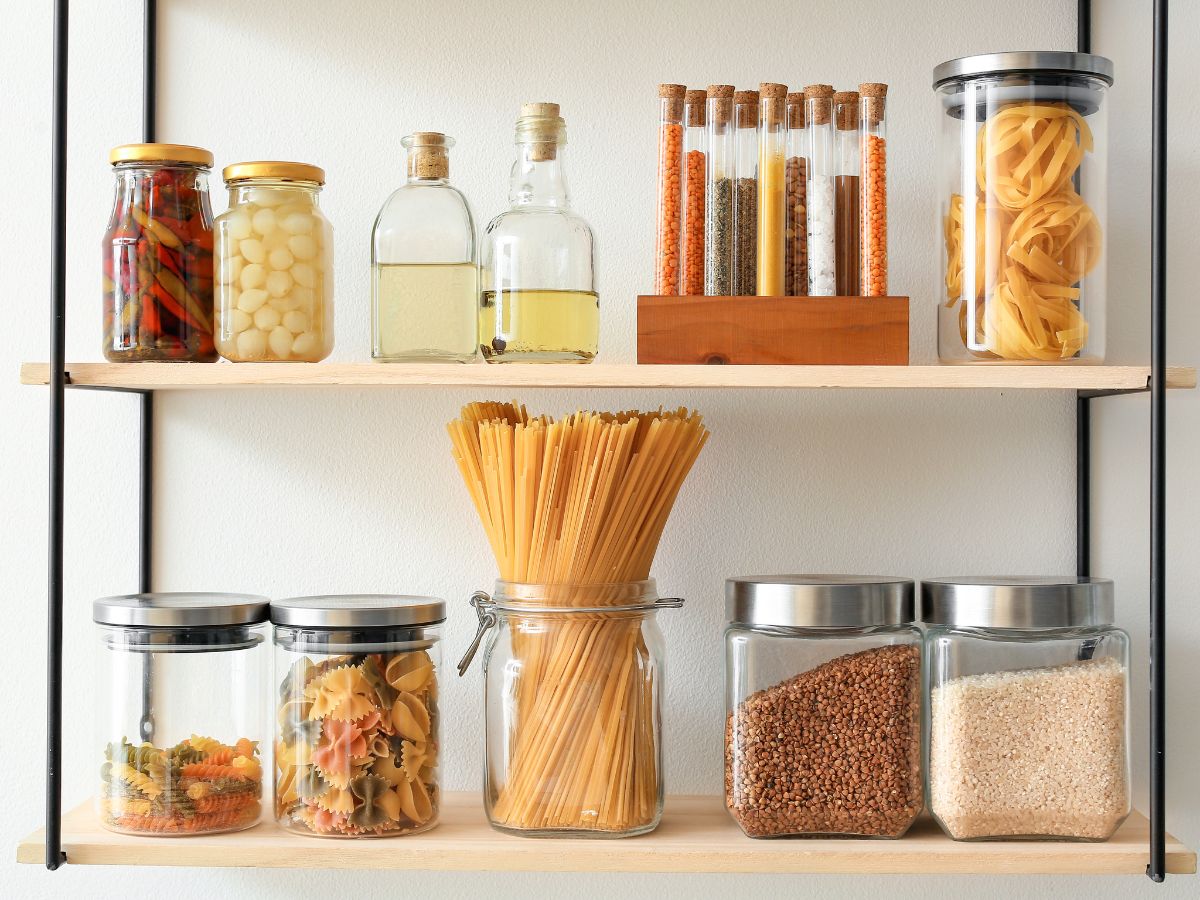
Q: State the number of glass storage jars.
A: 8